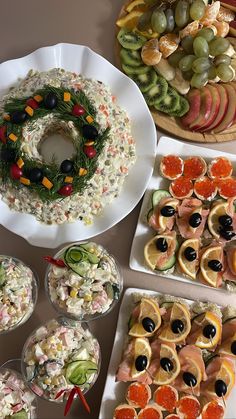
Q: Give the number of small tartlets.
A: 13